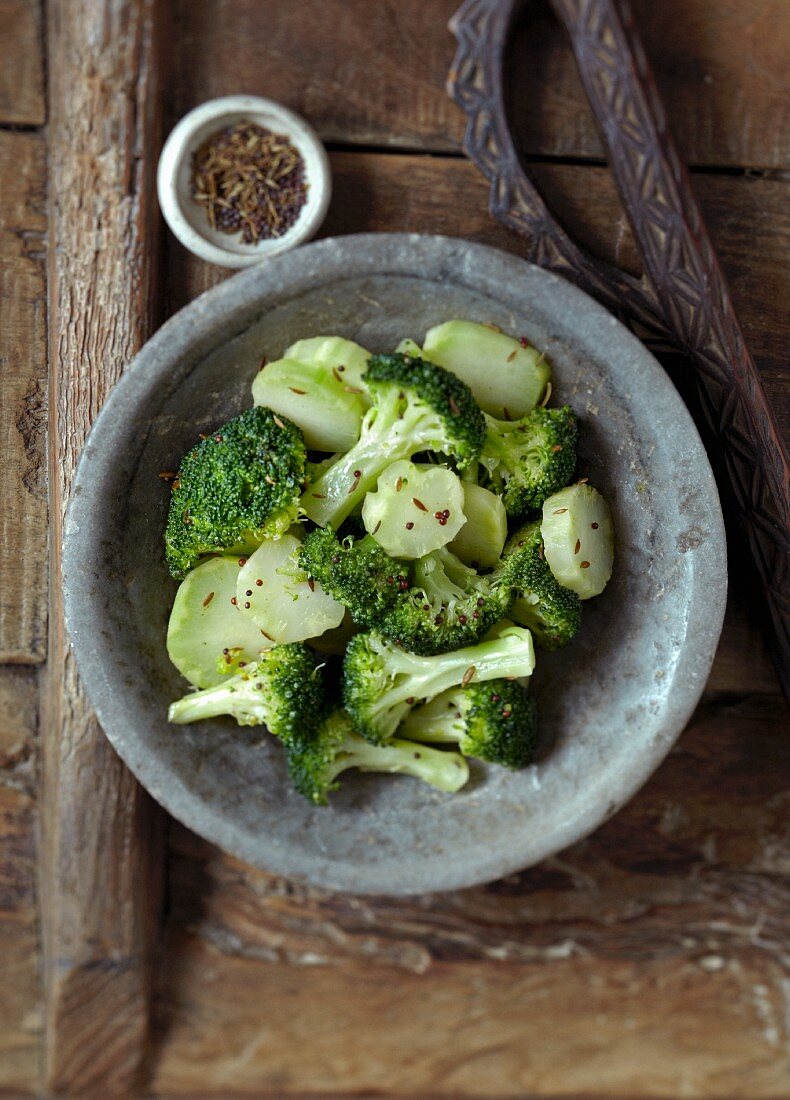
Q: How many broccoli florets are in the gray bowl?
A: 10